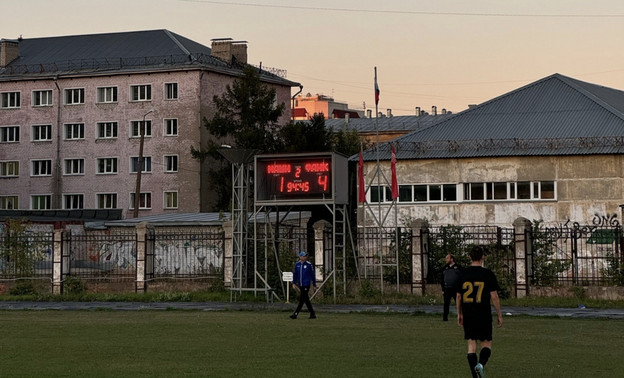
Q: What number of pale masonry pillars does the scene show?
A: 6